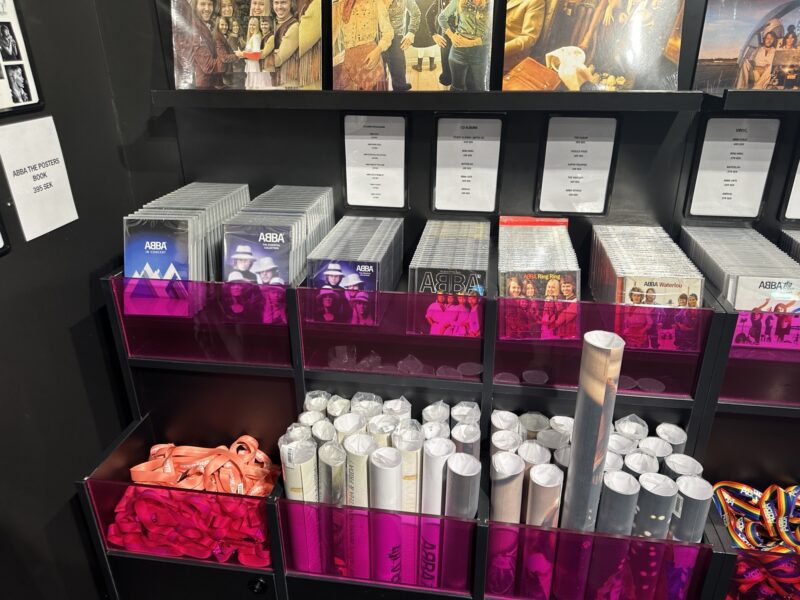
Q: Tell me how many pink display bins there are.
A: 8